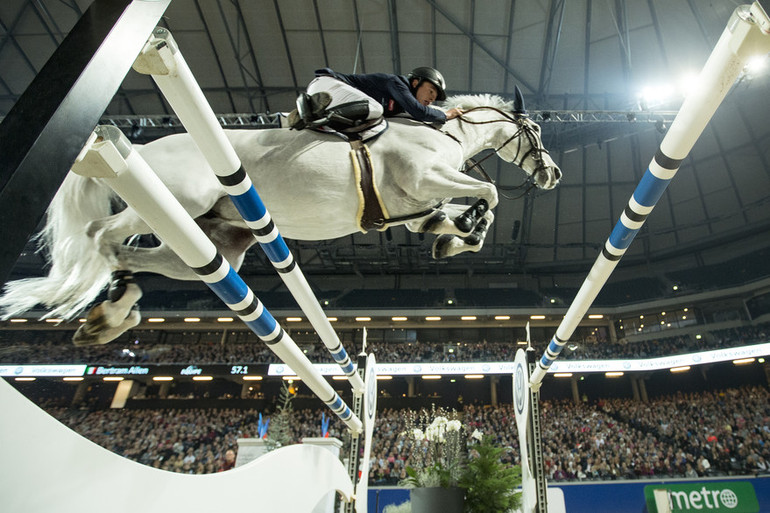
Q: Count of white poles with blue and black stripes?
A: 3